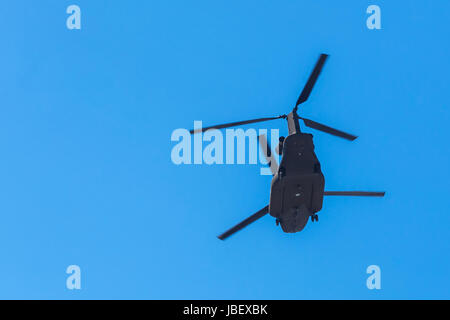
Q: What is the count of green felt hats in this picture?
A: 0